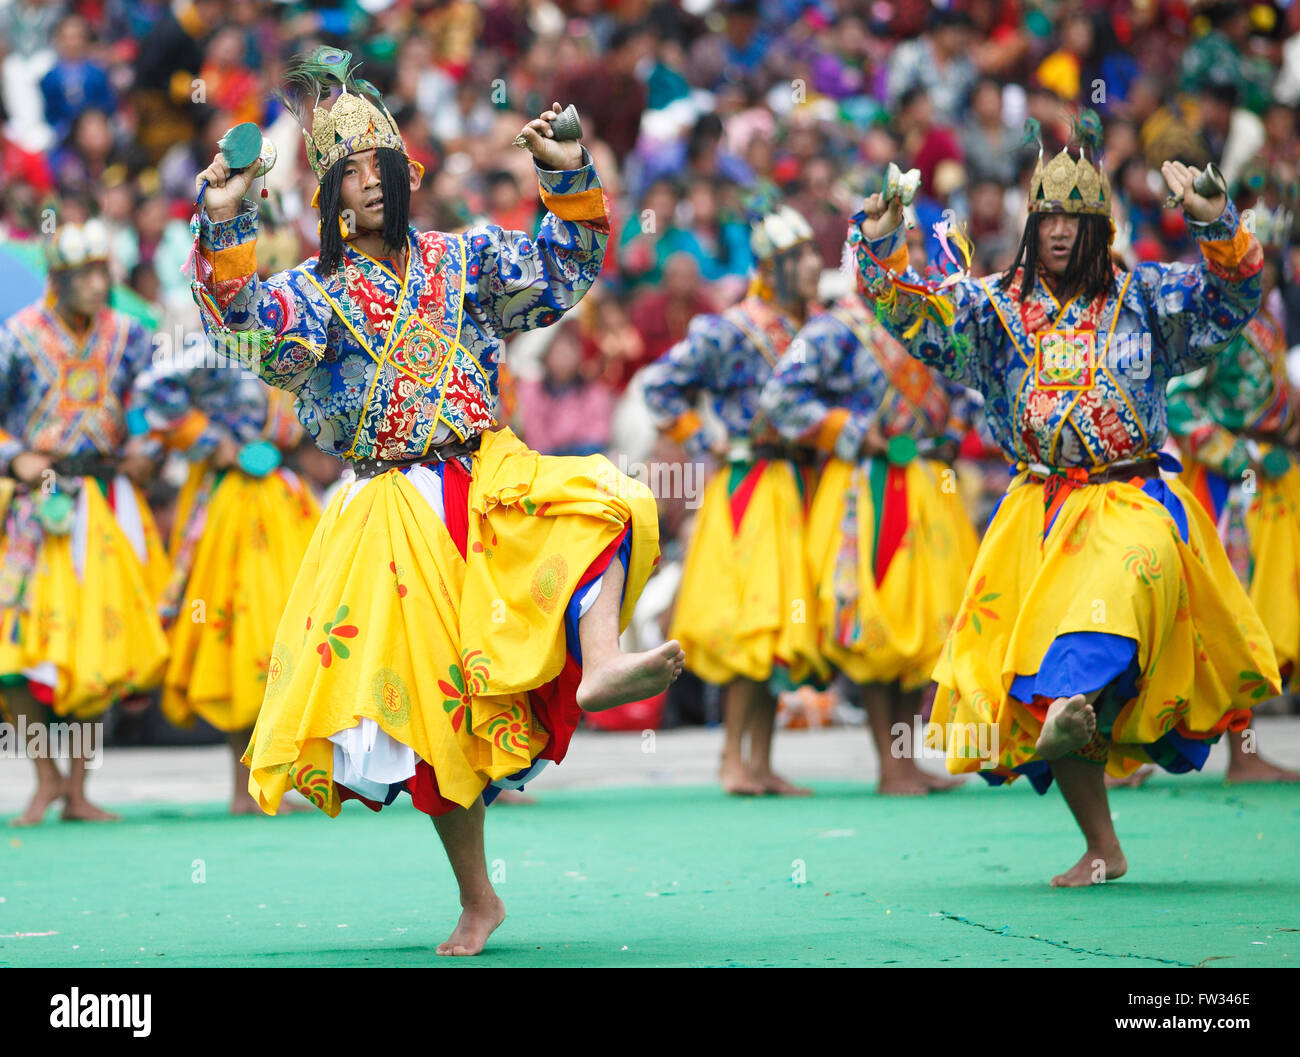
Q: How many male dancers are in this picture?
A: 7